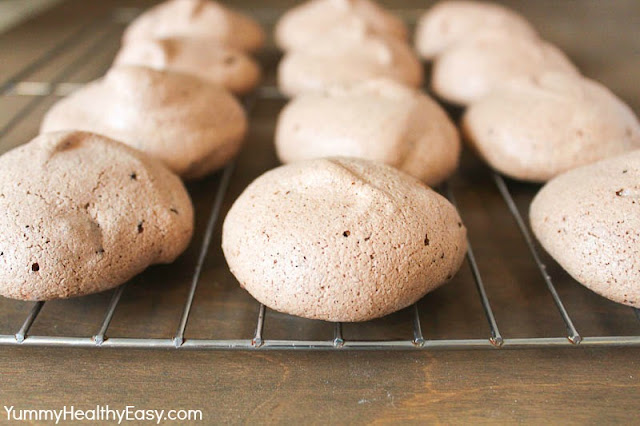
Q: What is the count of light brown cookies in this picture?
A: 12